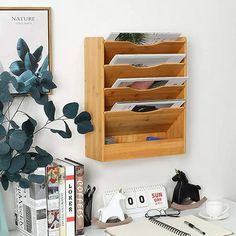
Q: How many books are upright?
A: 4